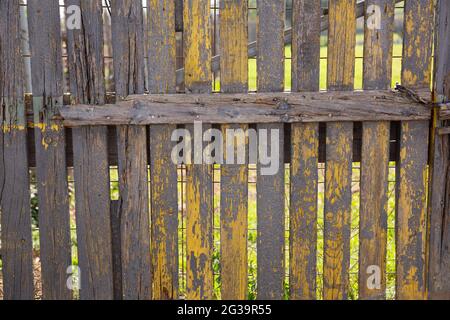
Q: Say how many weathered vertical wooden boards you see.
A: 13